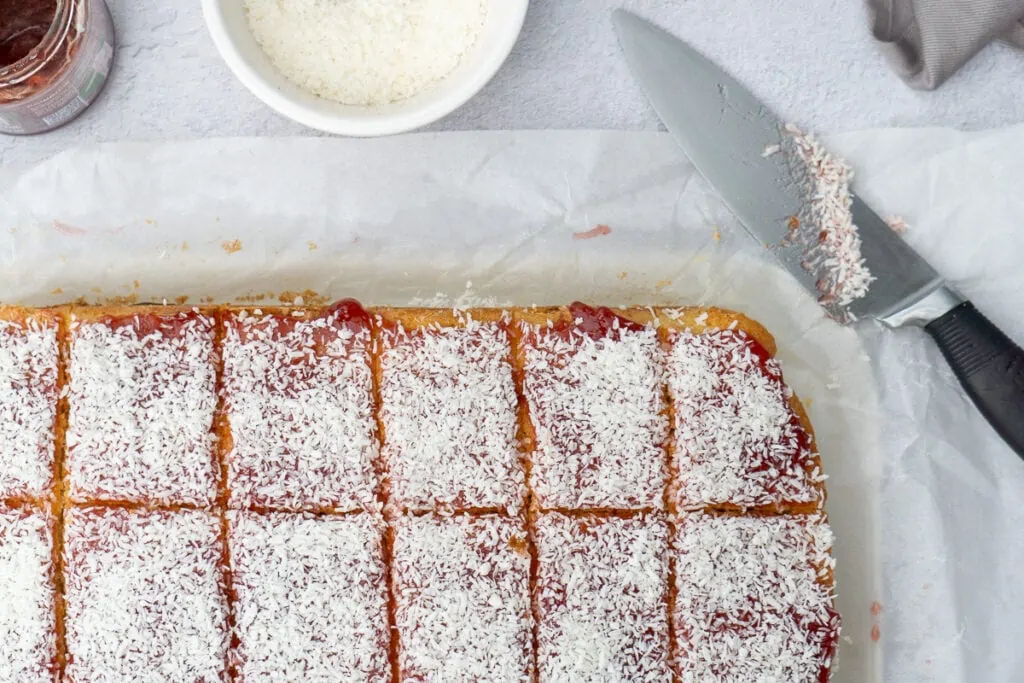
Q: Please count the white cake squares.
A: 12